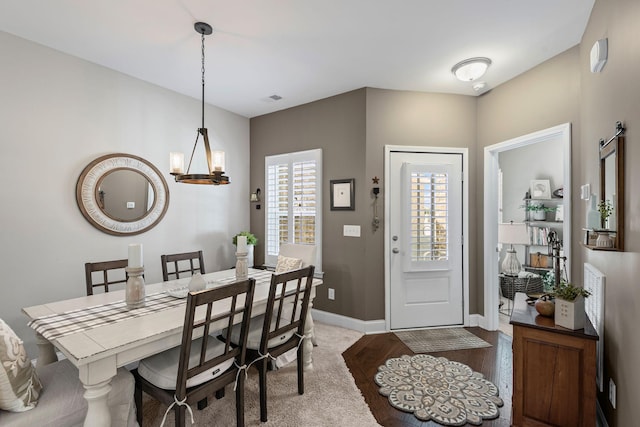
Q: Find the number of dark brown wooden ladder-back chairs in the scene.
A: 4